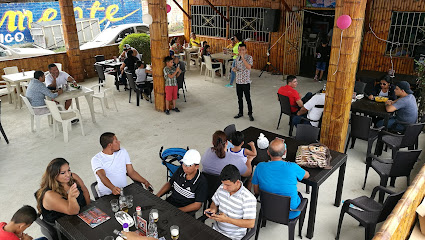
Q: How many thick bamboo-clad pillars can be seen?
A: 3